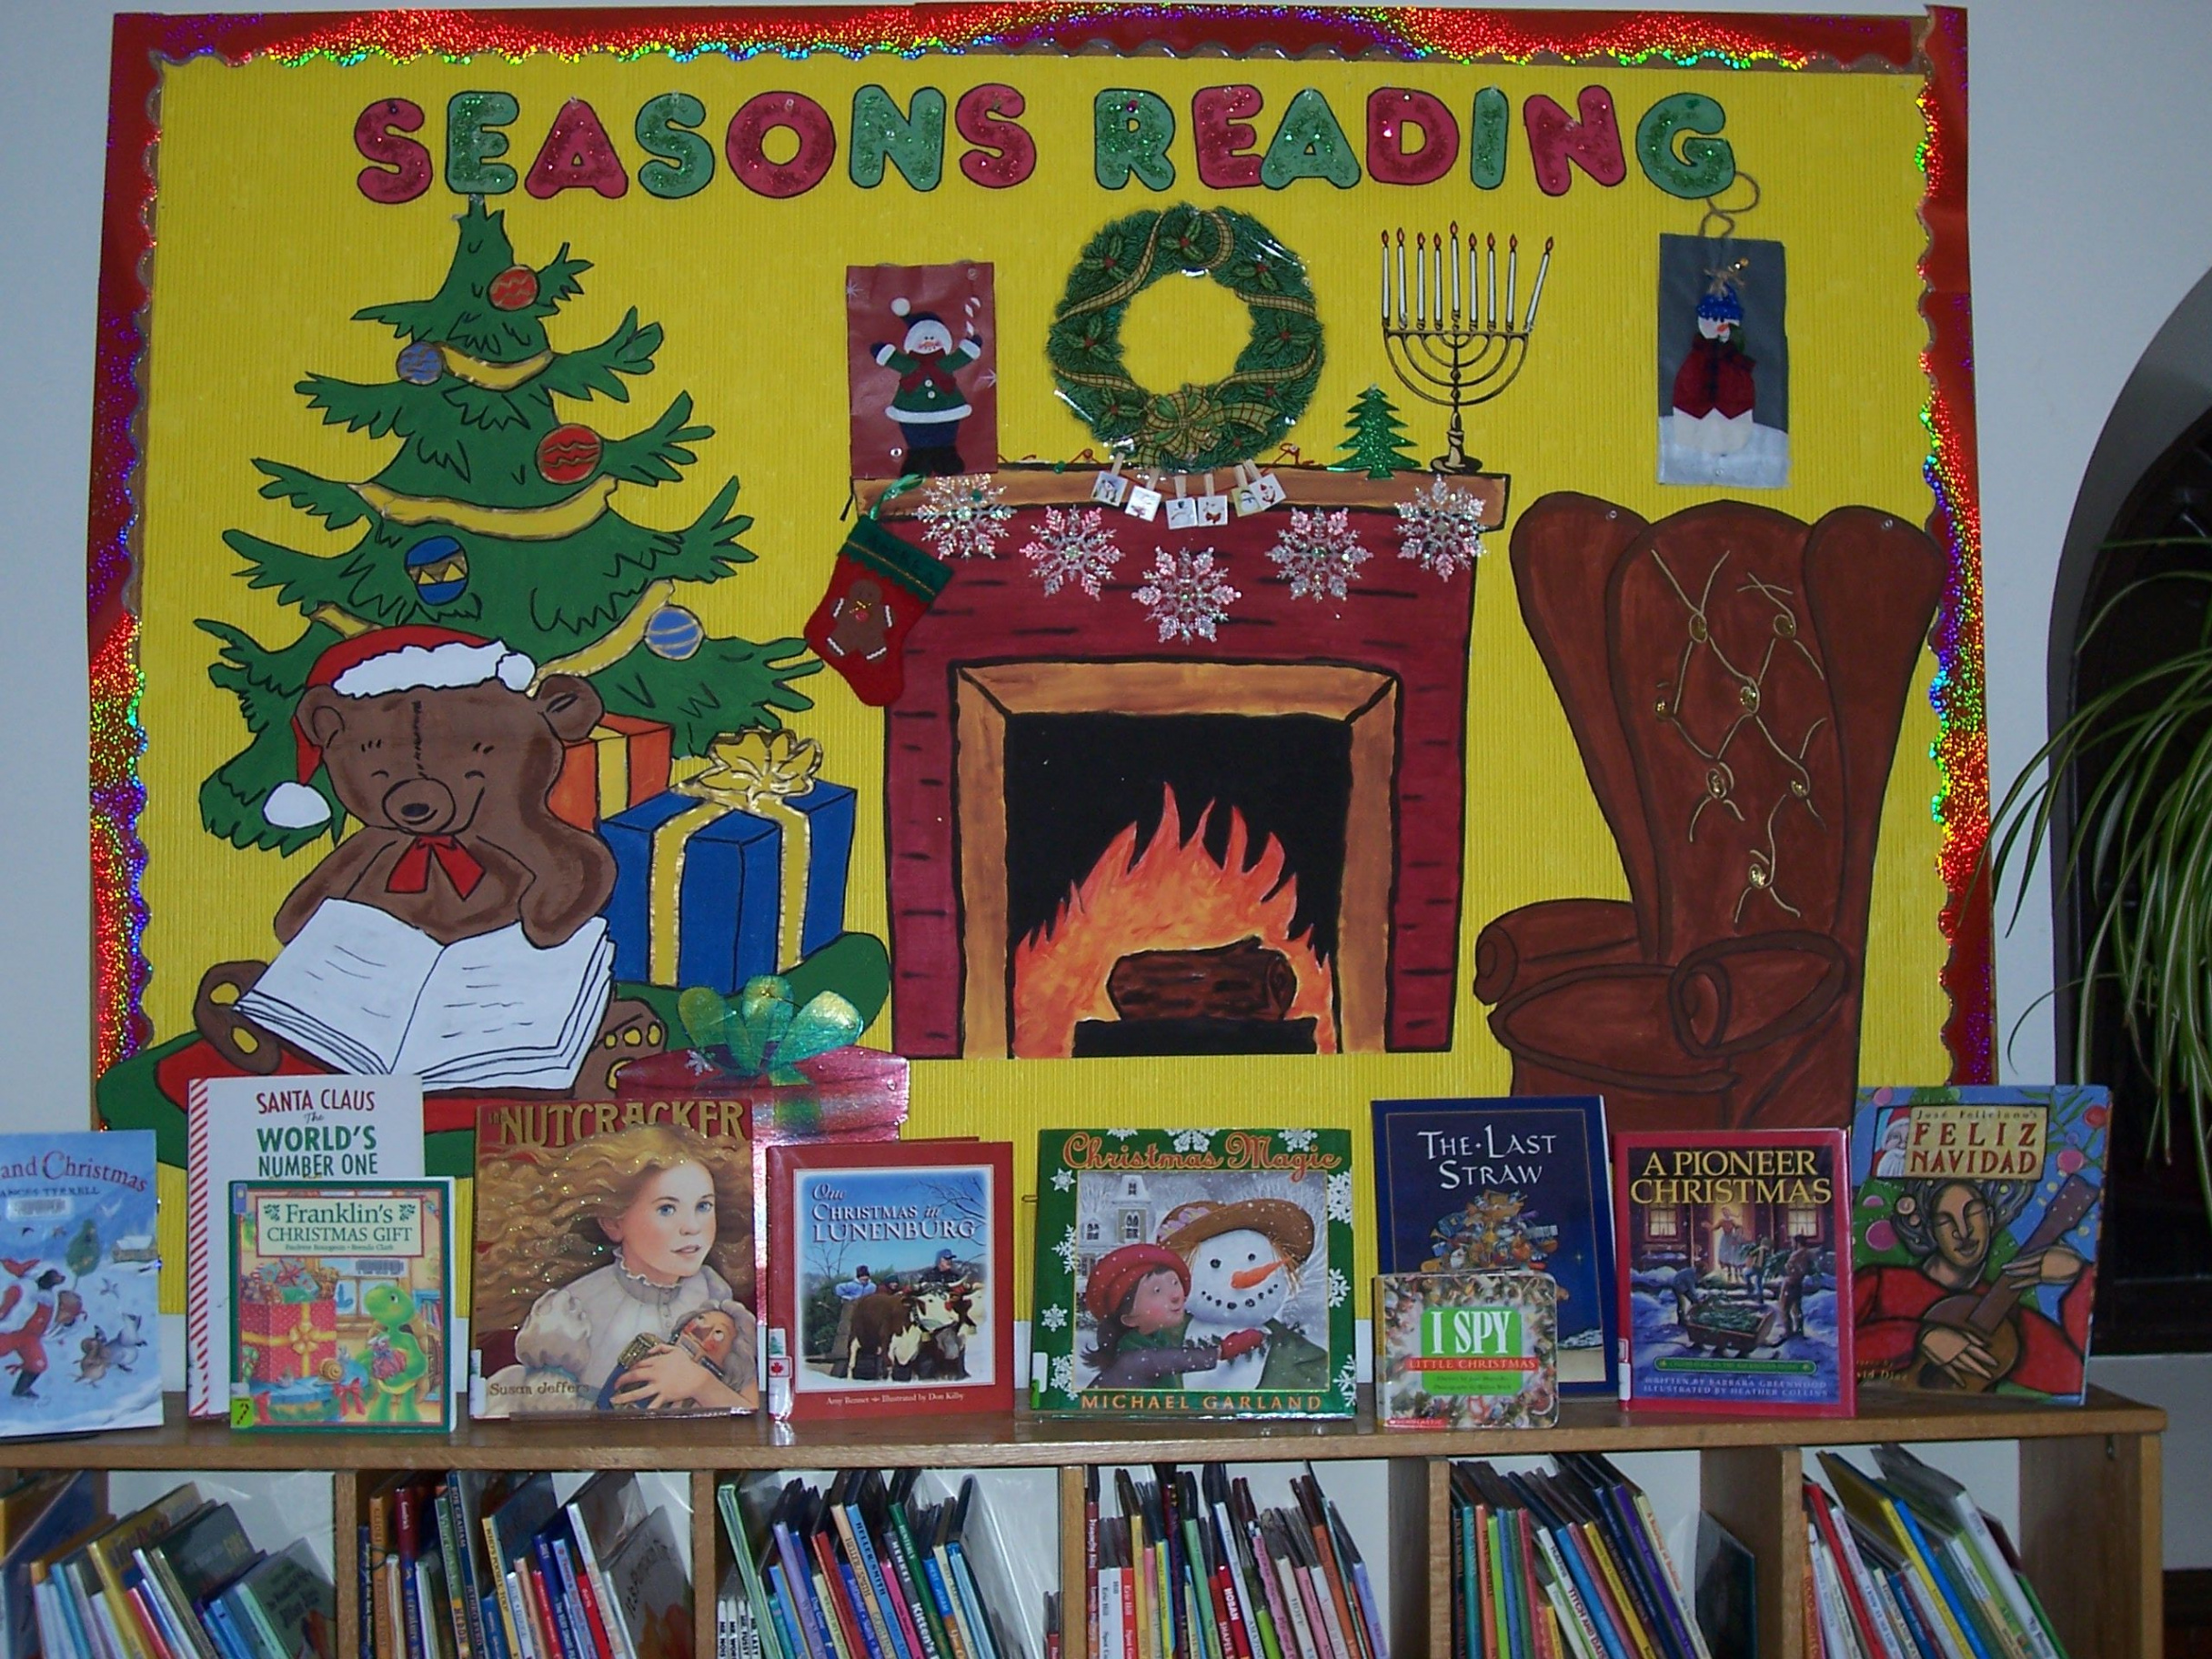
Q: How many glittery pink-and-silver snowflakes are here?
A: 5